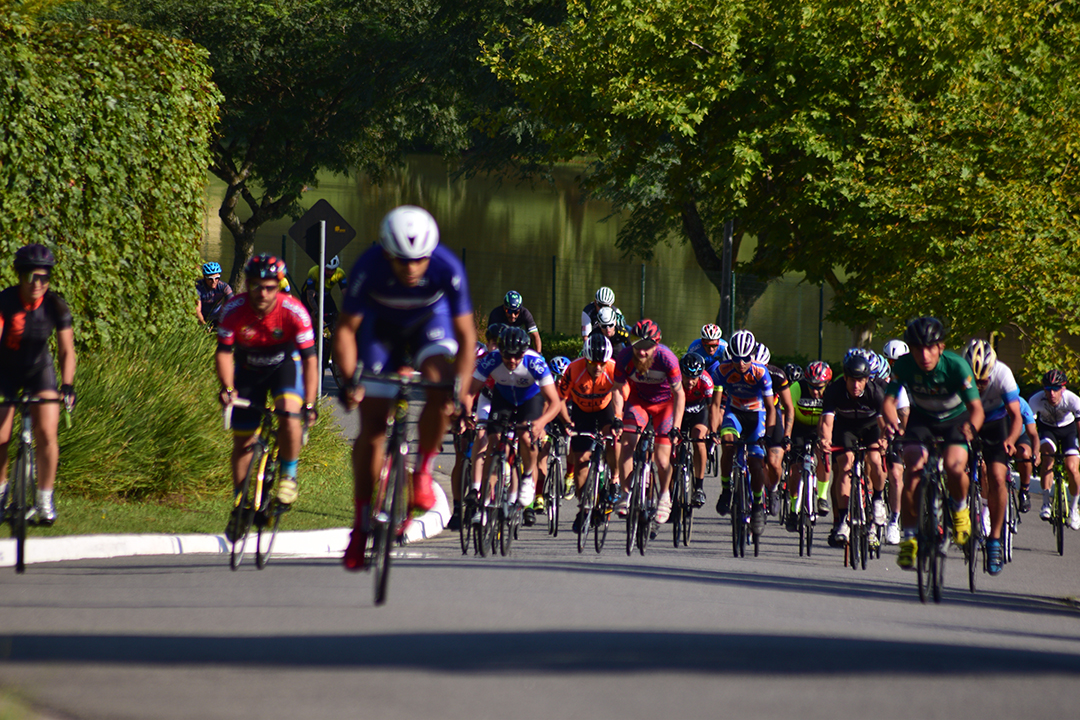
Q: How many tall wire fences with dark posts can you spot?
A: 1